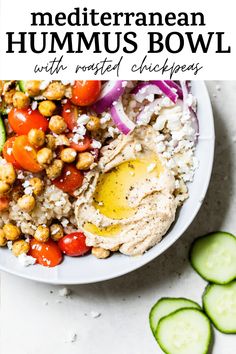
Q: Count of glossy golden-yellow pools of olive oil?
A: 2